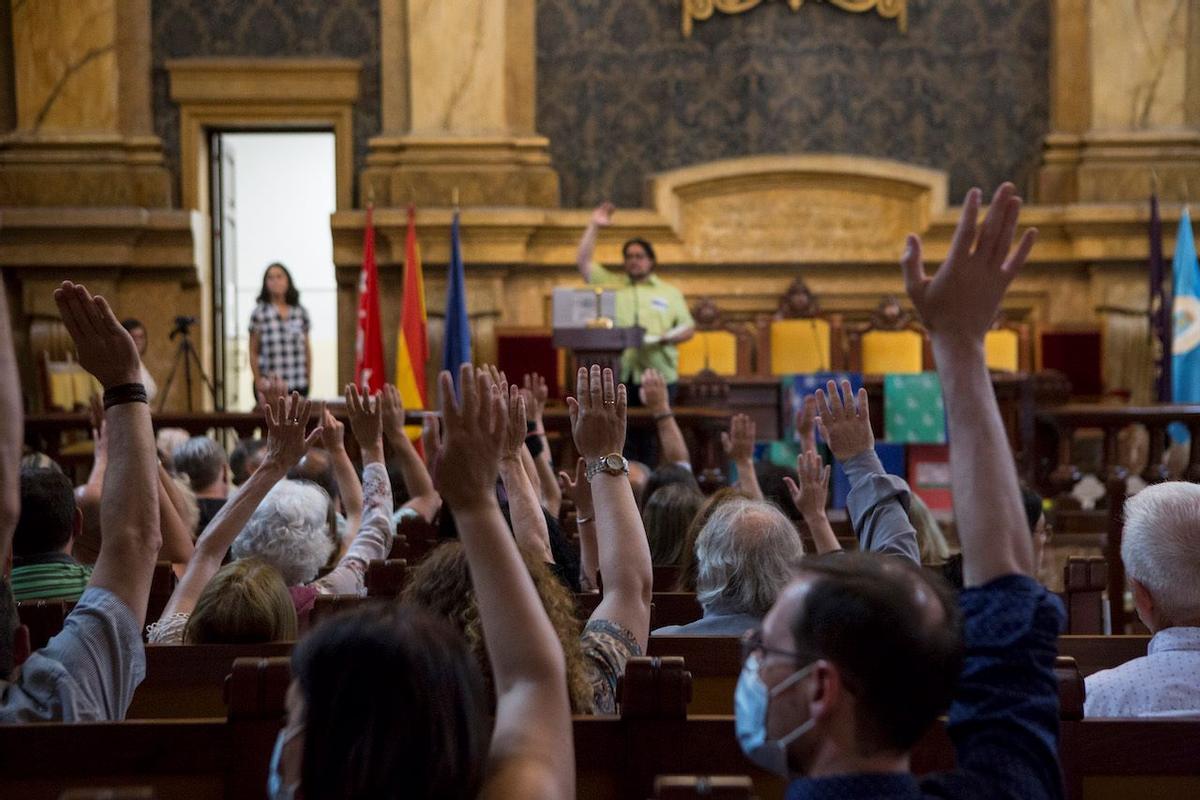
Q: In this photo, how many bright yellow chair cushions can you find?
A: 4